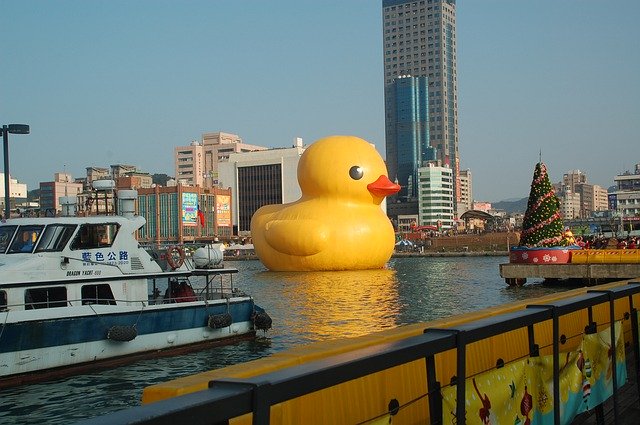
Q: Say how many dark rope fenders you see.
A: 3